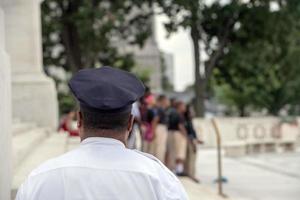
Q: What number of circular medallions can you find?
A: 3